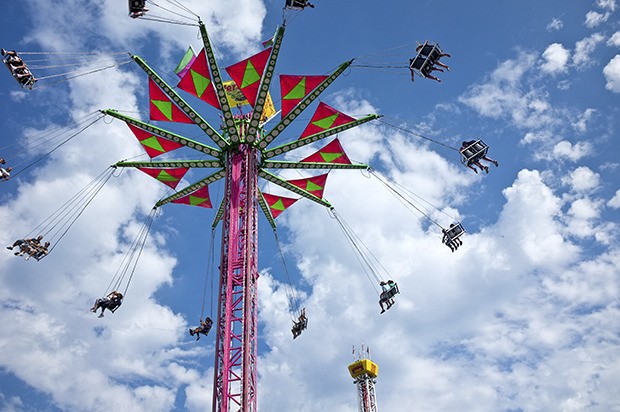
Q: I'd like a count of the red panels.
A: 11